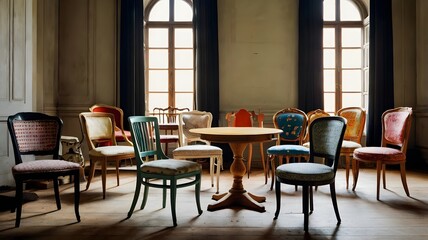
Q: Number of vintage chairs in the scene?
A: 12